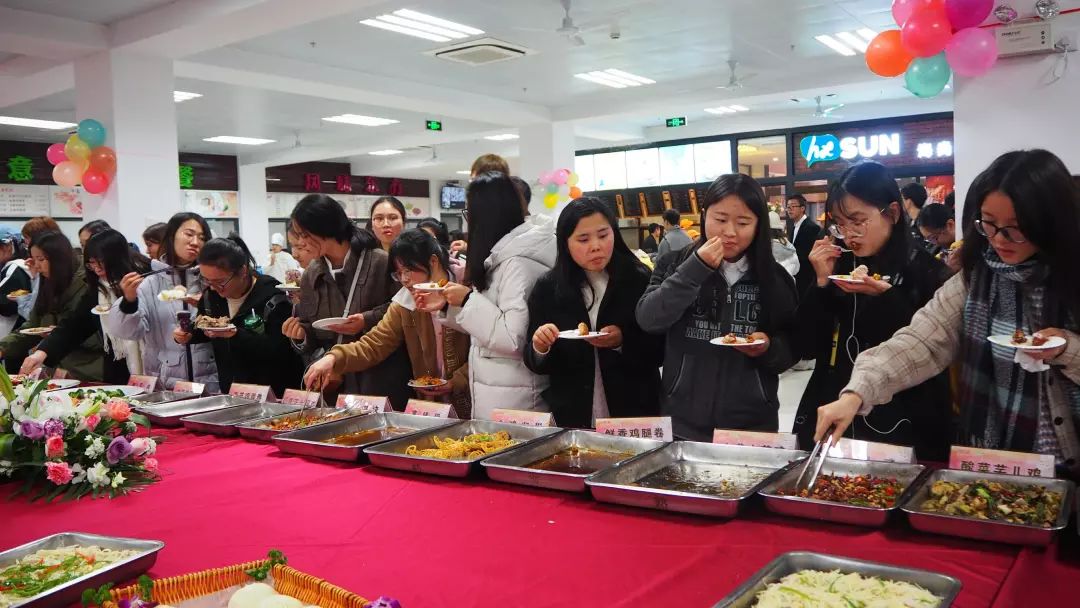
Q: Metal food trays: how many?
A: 12